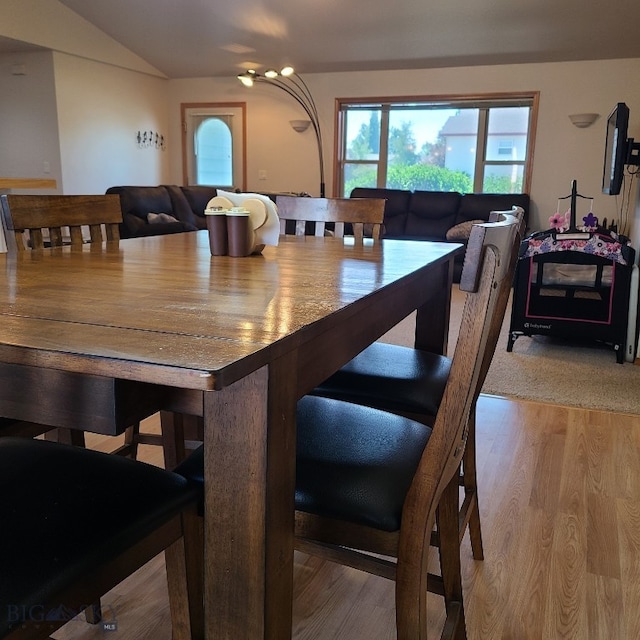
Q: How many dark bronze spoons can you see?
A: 0